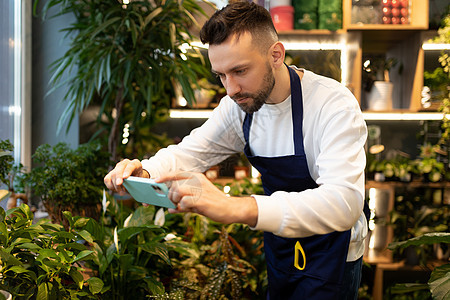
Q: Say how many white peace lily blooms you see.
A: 5